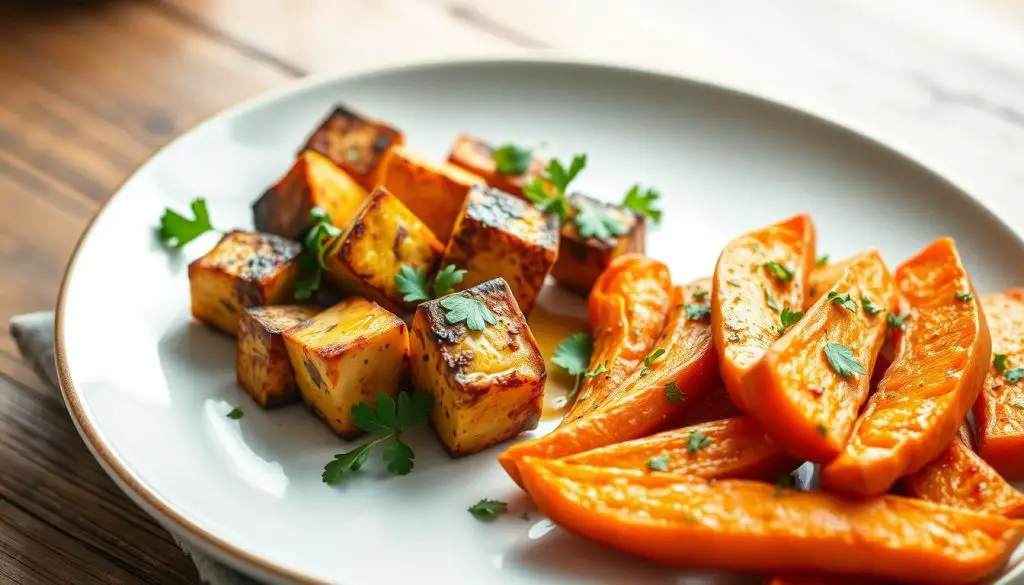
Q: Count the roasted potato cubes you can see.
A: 11